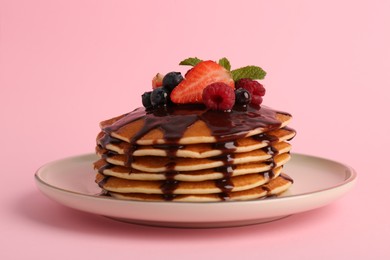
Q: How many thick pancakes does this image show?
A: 6